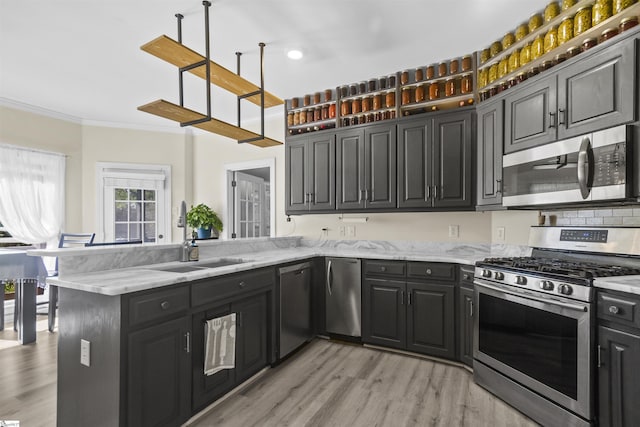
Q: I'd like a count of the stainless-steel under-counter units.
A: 2